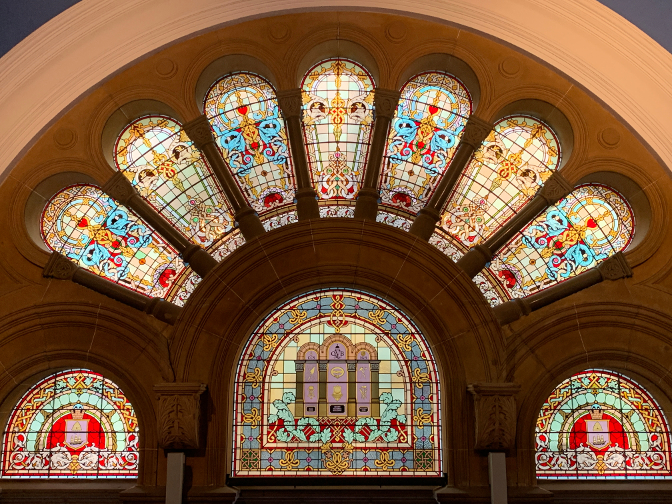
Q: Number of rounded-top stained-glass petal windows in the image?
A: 7